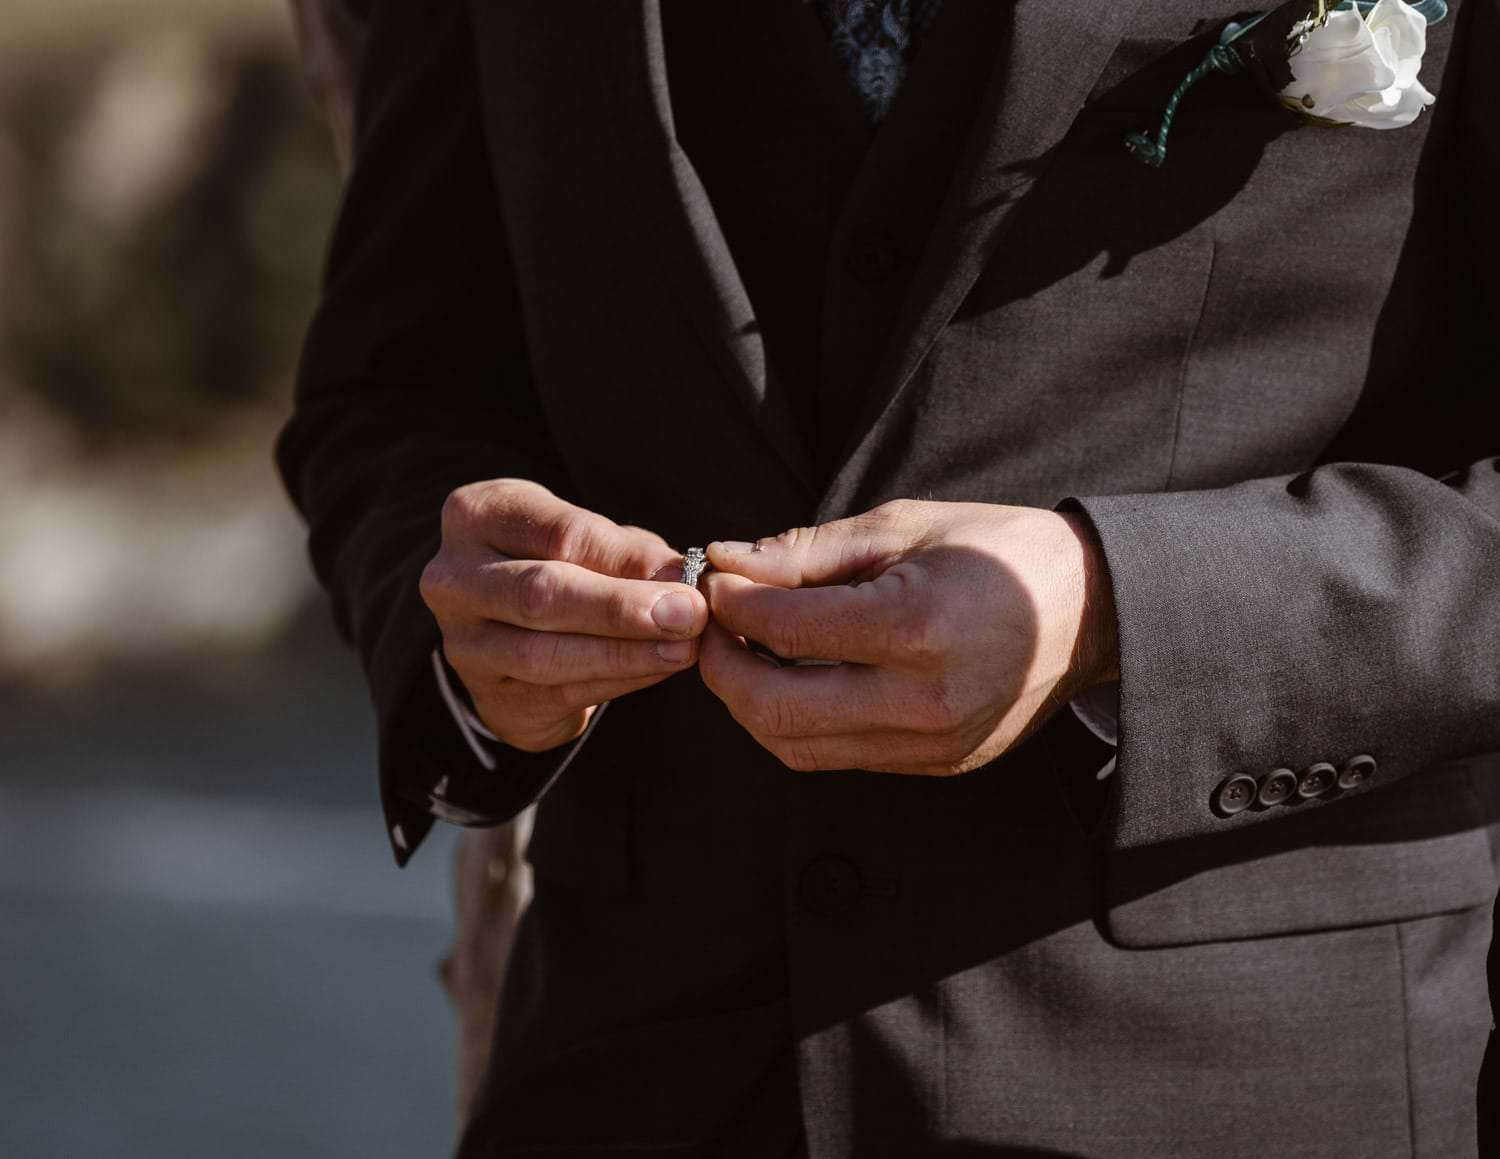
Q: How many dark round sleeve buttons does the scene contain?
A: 4